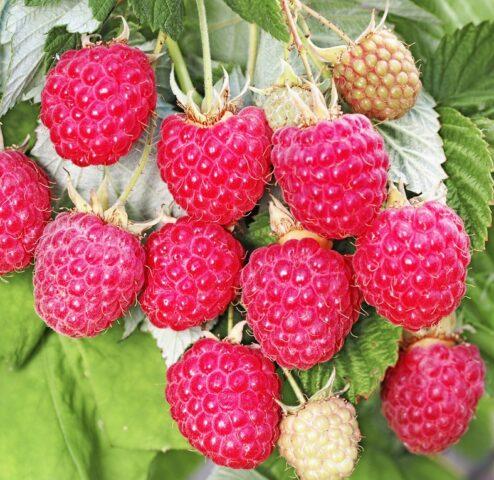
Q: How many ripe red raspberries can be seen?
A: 10